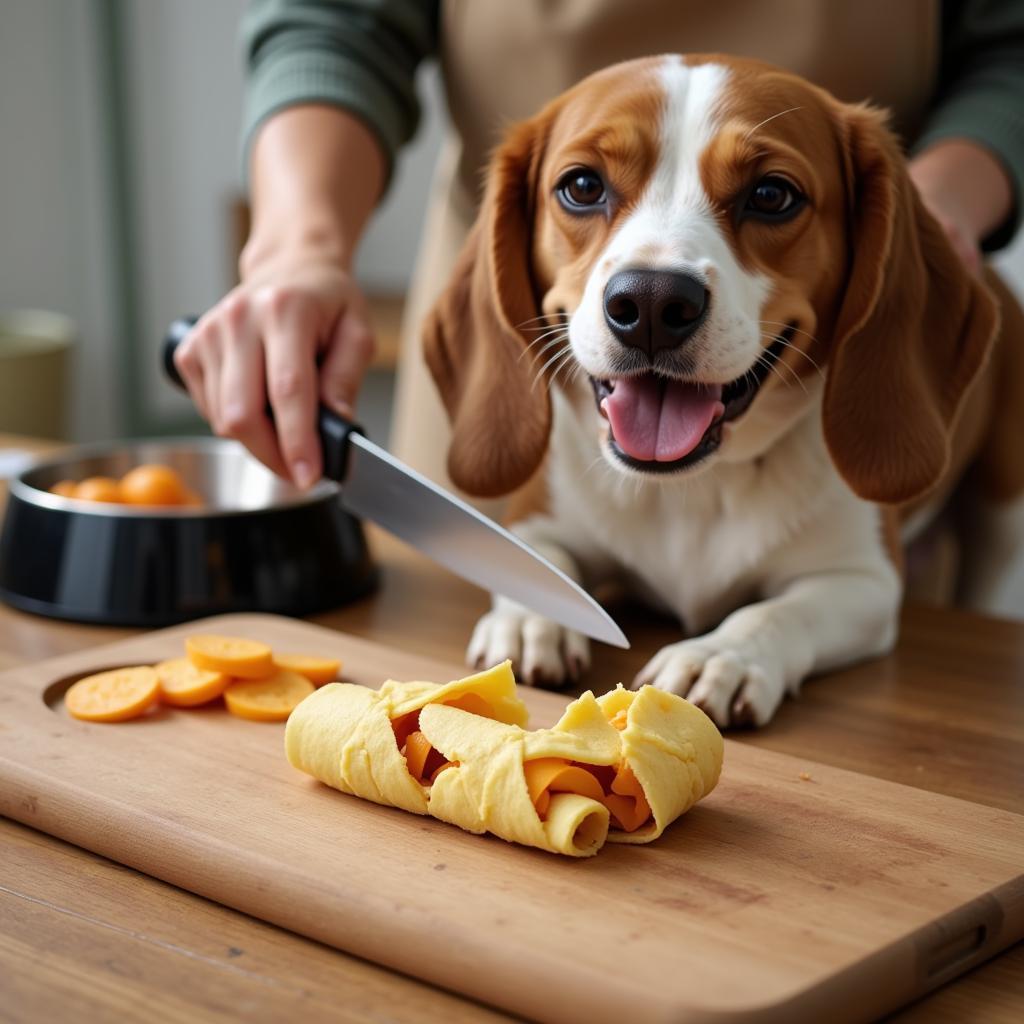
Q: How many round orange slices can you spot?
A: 5